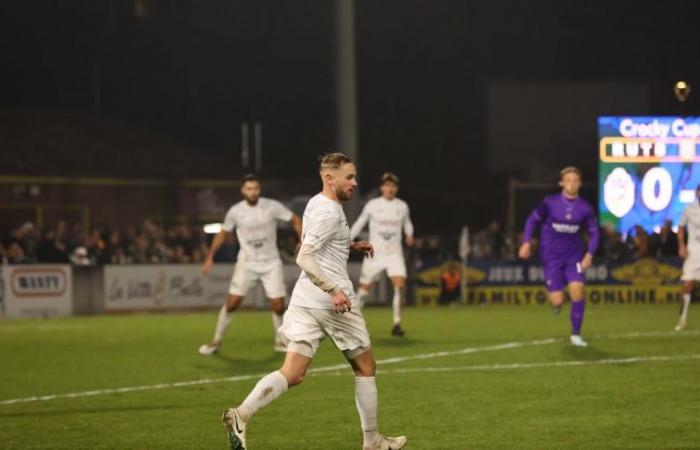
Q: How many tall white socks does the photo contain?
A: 7